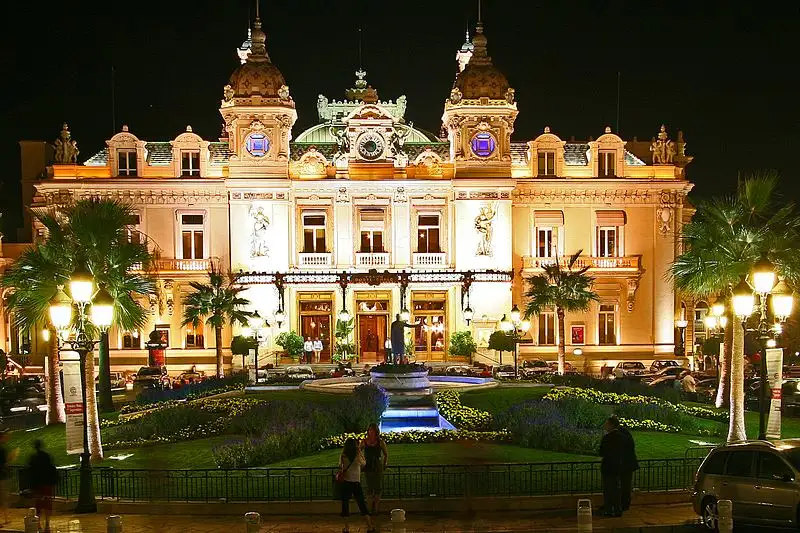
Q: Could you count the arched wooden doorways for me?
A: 3